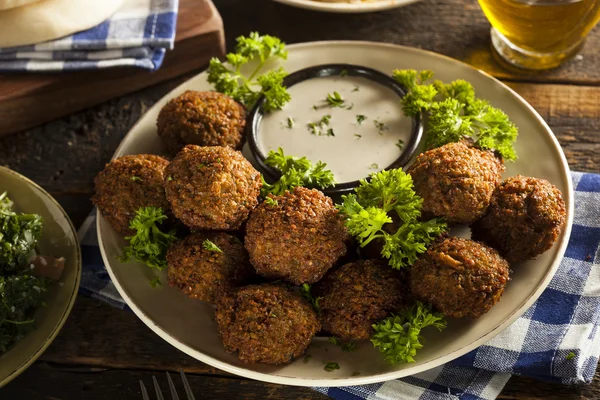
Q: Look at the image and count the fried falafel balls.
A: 10